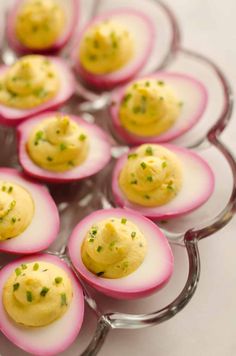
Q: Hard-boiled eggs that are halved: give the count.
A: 9